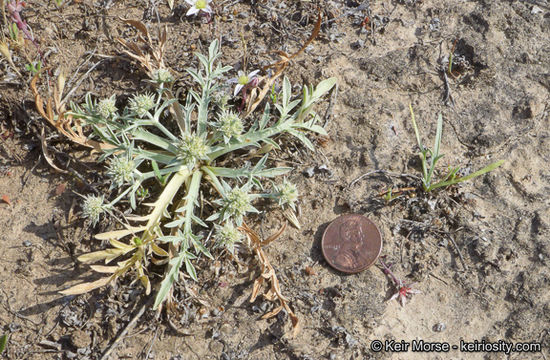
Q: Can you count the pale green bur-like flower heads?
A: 10